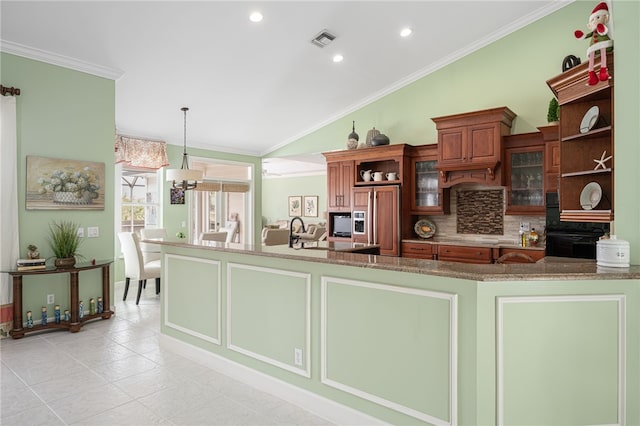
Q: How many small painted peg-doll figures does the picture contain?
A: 7